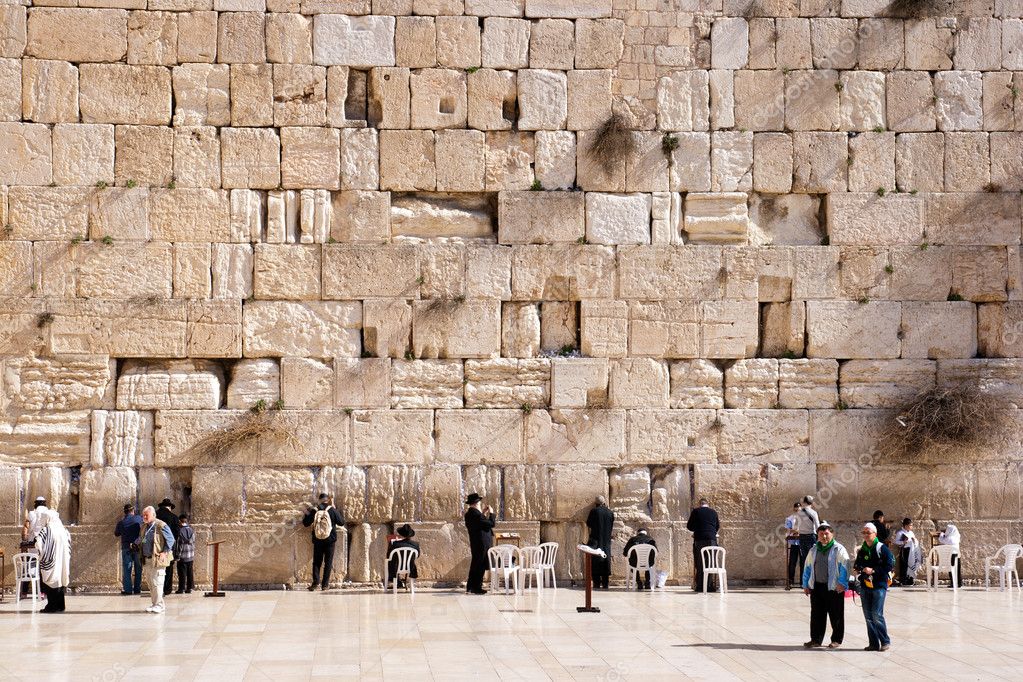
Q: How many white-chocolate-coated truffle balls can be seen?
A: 0